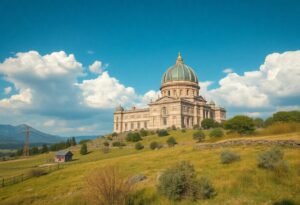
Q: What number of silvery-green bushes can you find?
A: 3